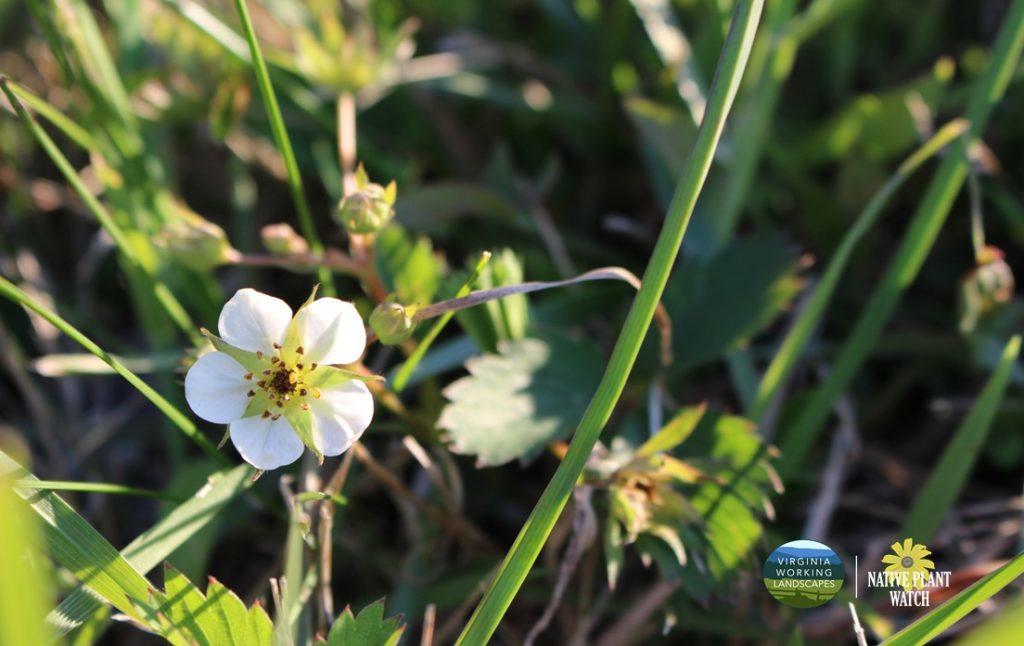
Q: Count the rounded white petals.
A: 5